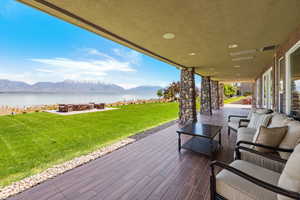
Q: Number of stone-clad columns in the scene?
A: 4